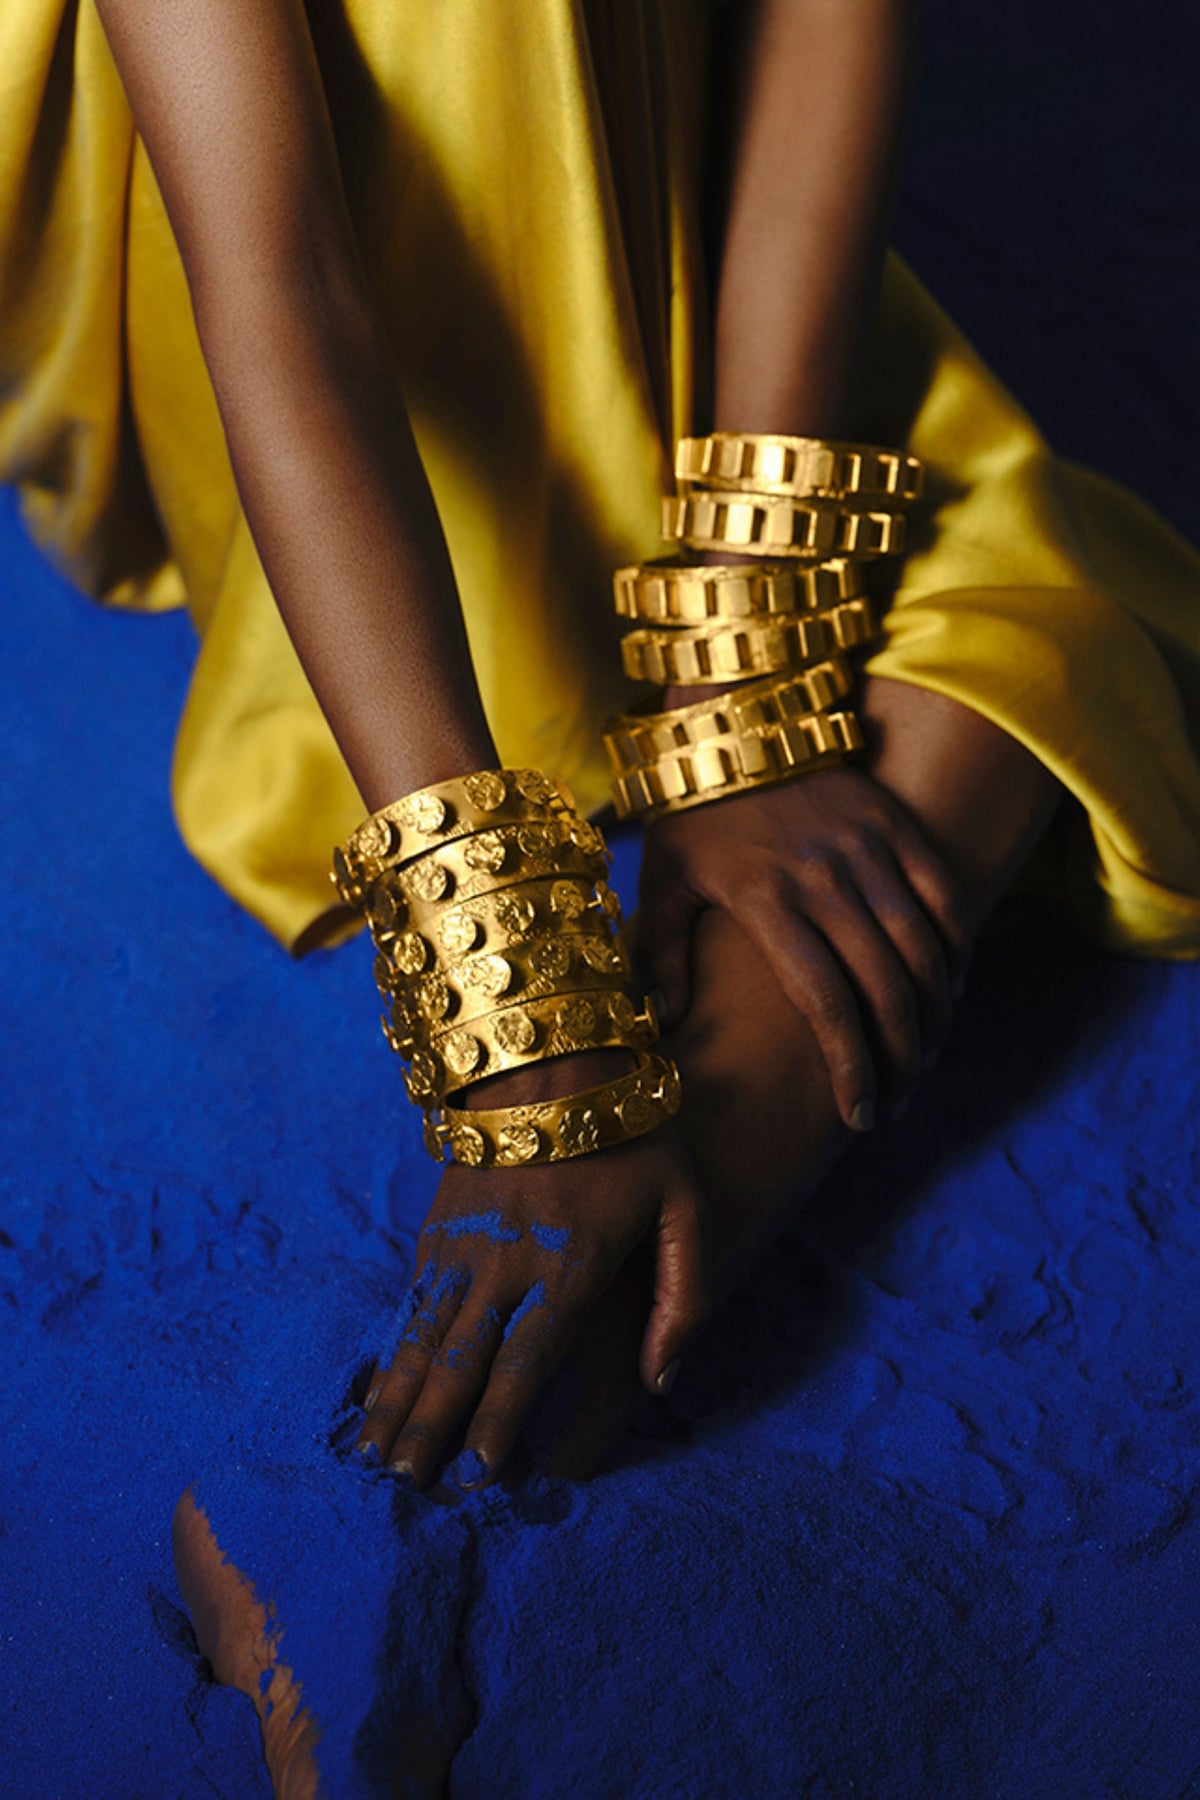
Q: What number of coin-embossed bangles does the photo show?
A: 6